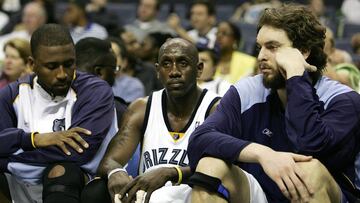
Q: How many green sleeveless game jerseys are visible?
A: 0